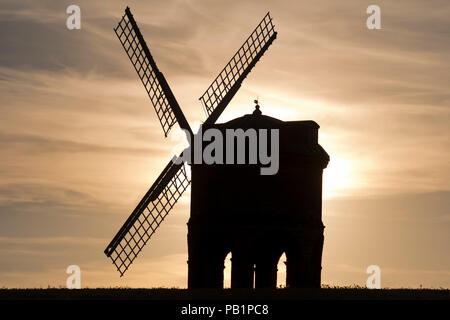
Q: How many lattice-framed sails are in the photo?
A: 3